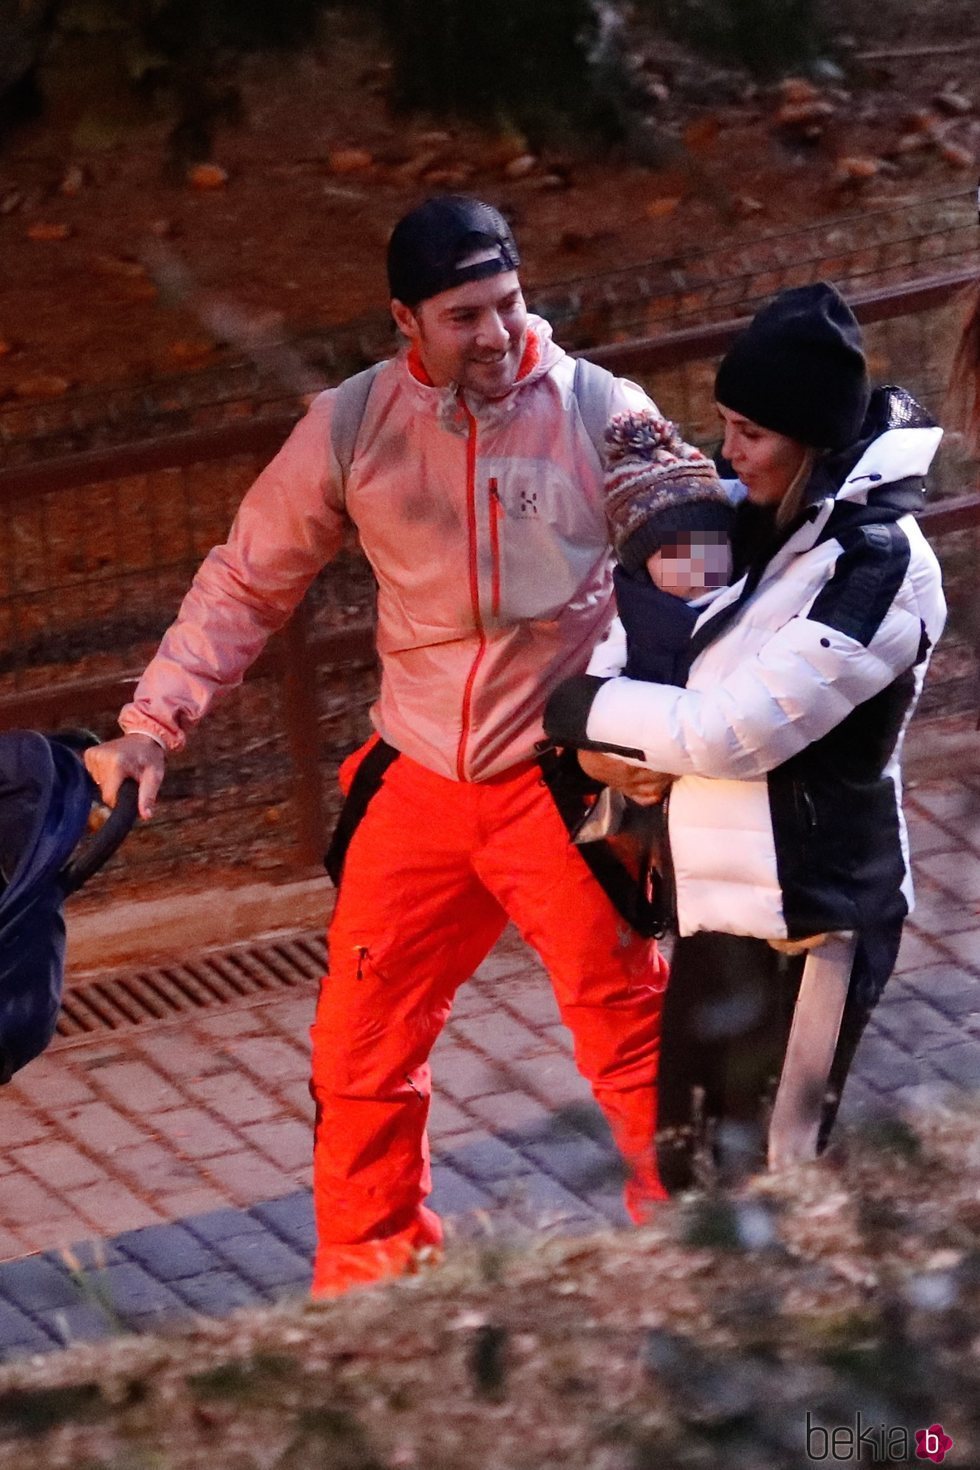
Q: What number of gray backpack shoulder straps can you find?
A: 2